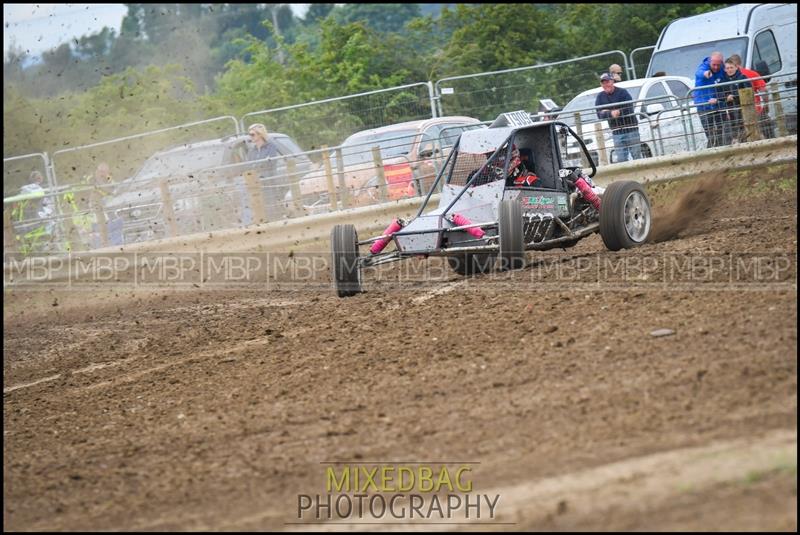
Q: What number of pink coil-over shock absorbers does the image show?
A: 3